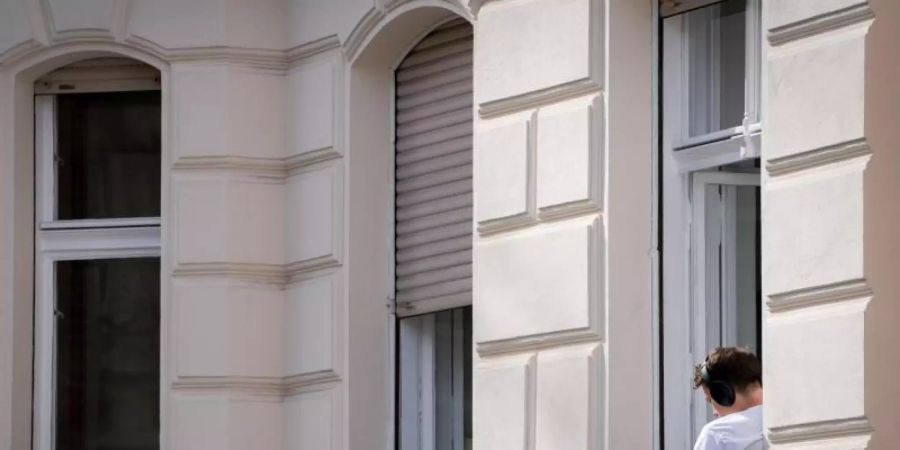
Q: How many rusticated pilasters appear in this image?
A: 3